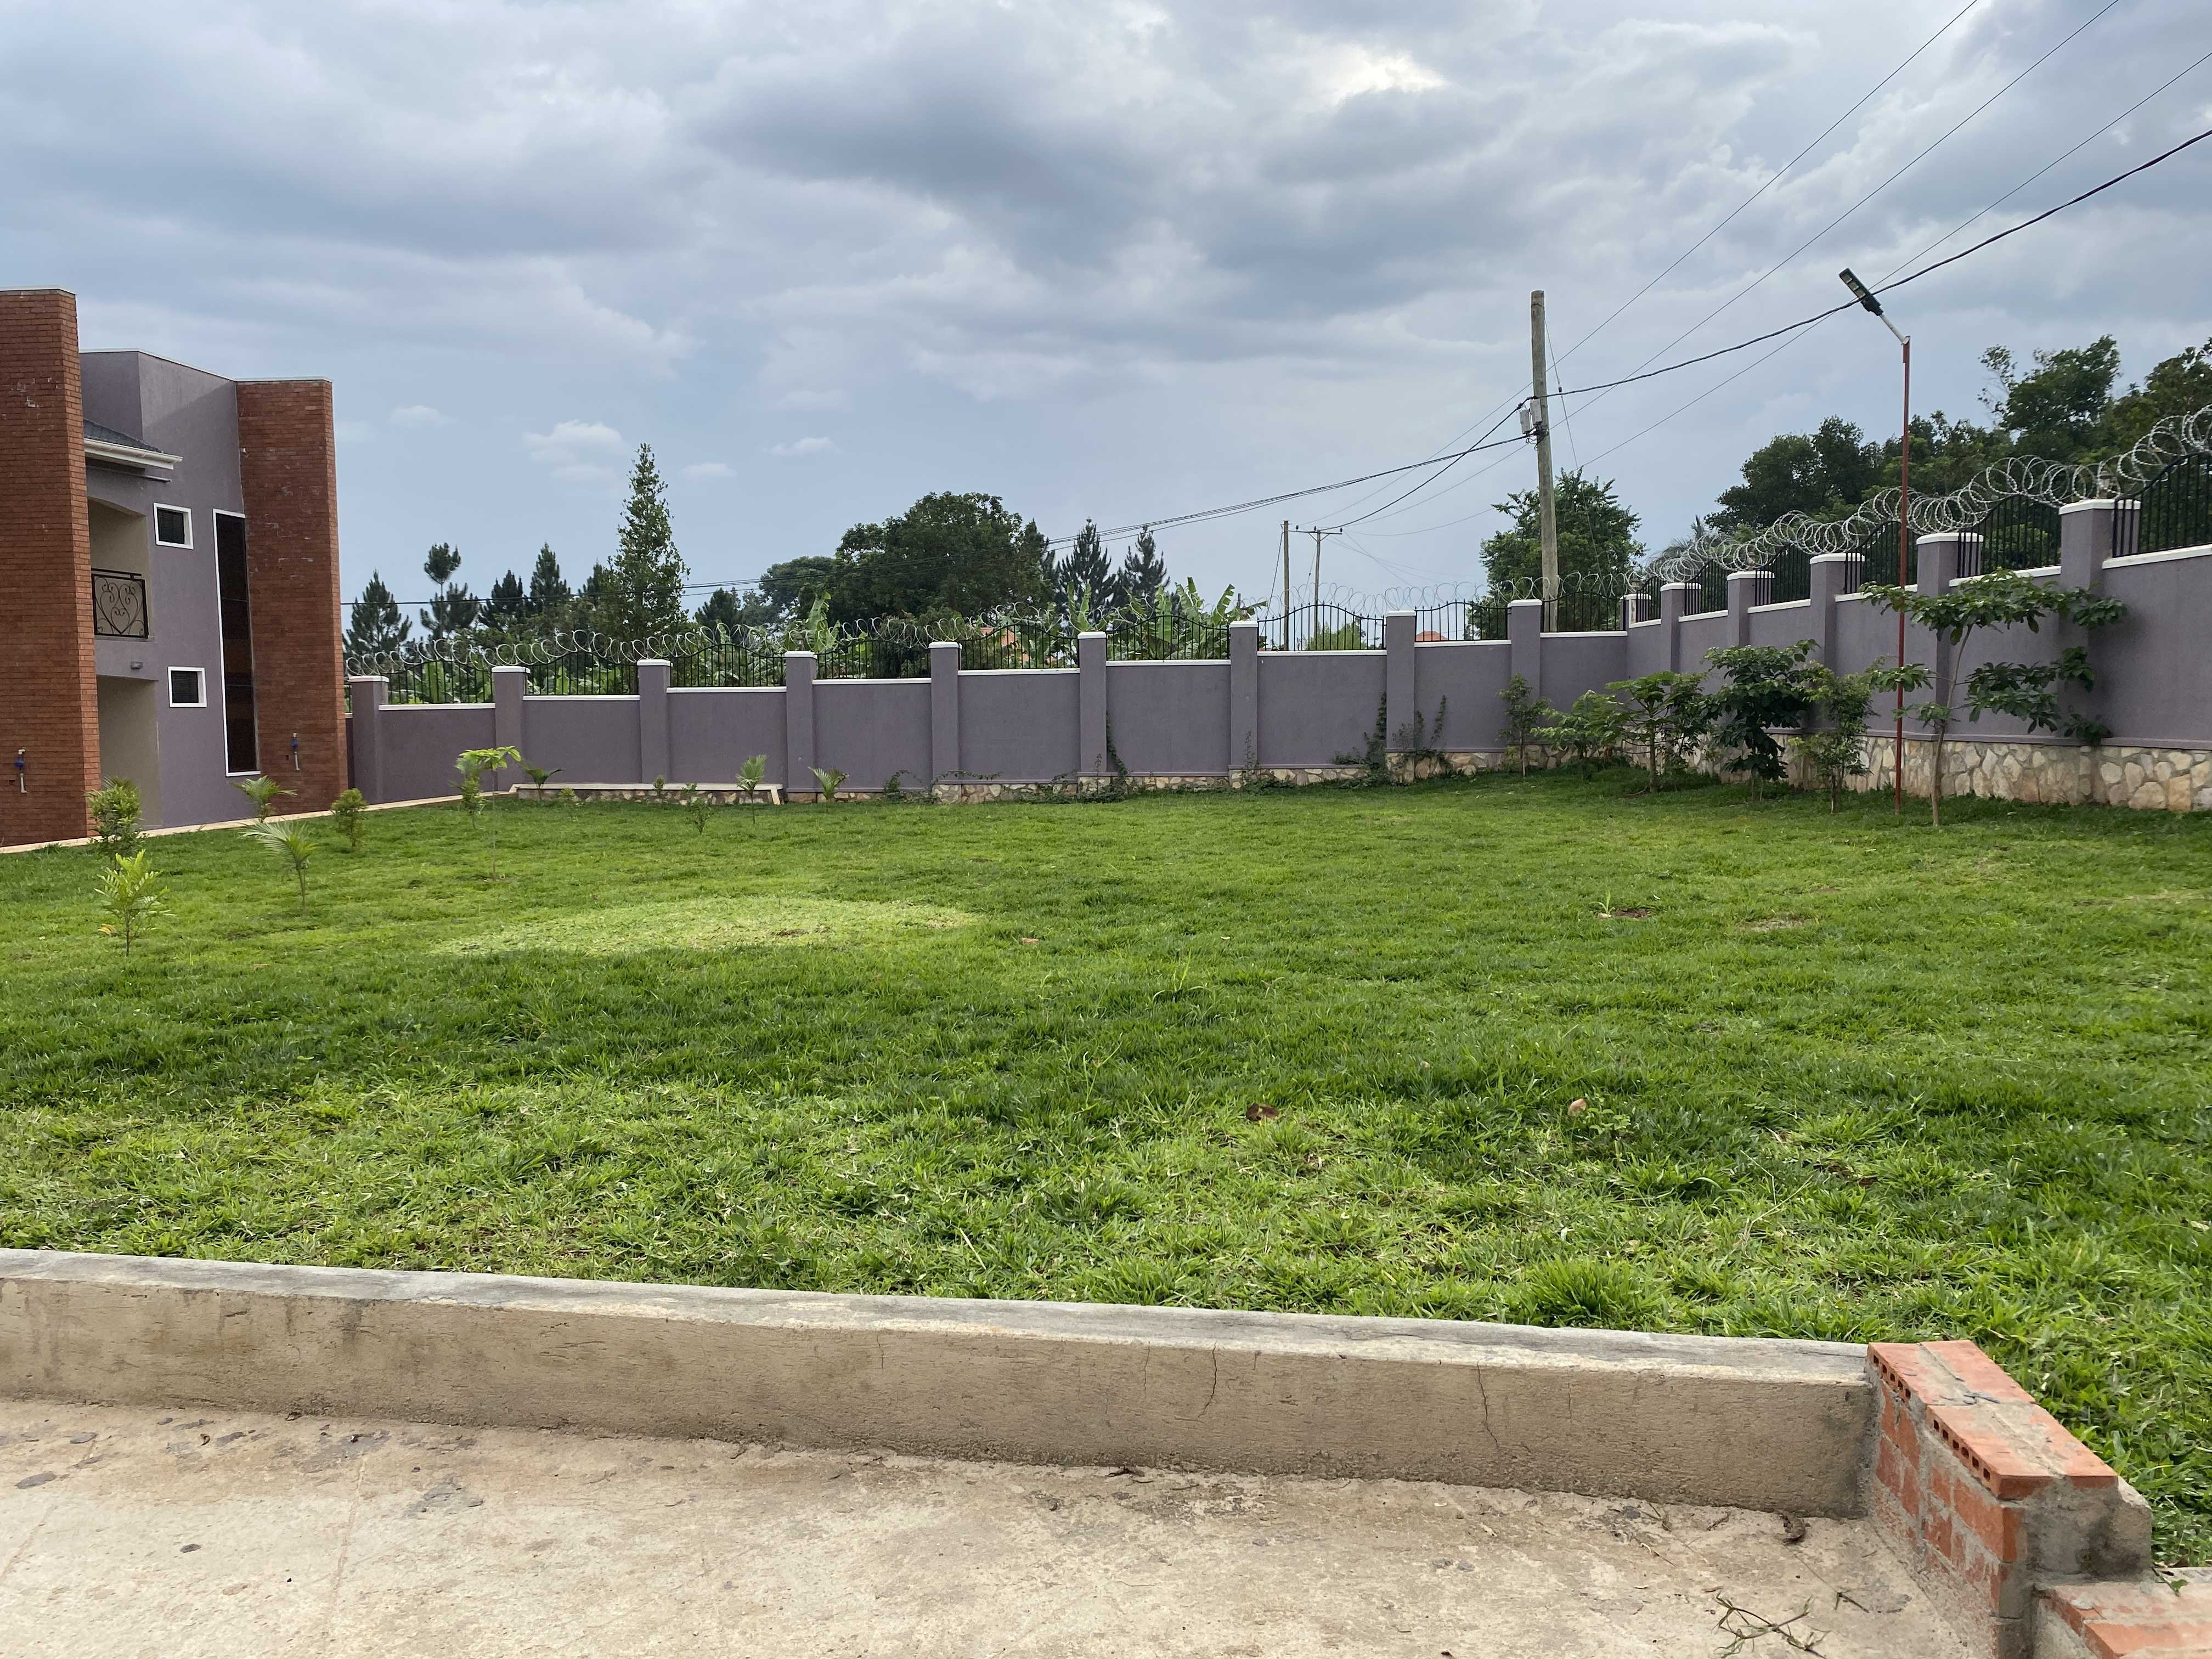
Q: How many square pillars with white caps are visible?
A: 15